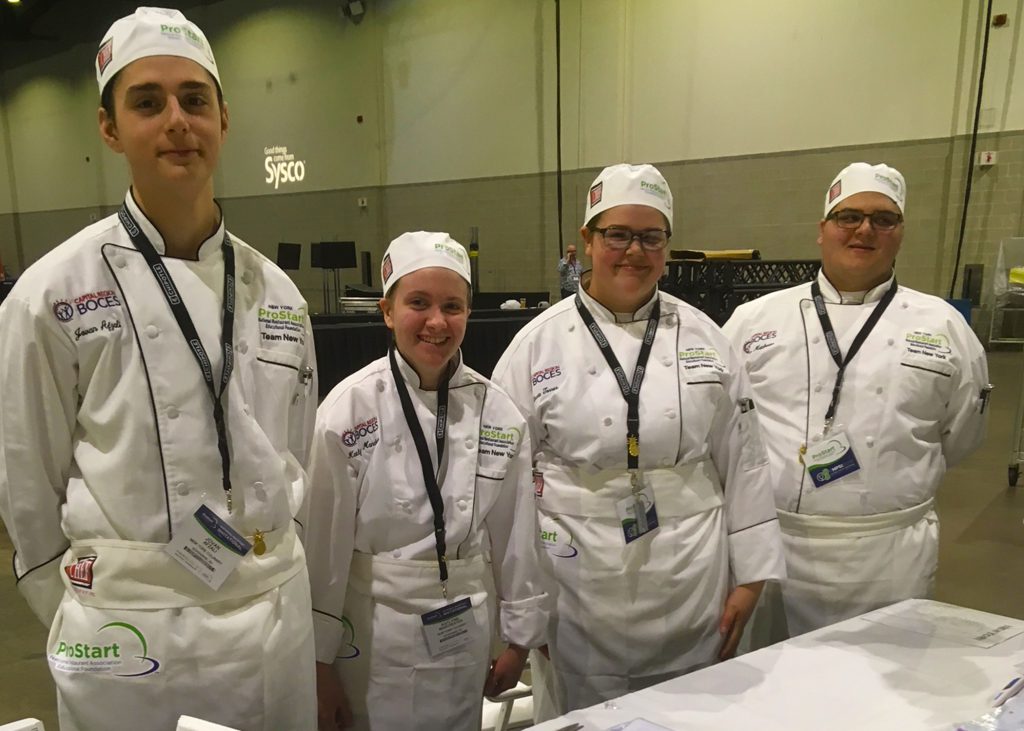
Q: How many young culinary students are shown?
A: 4